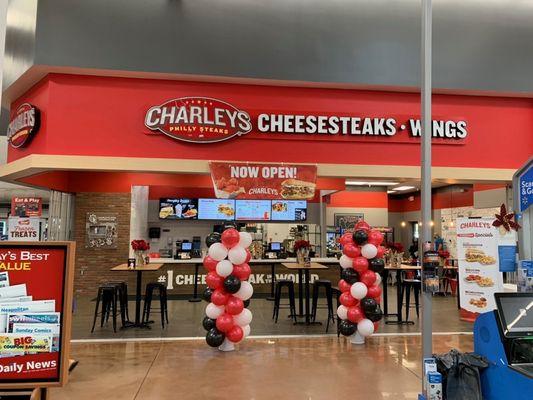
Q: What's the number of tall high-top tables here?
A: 3